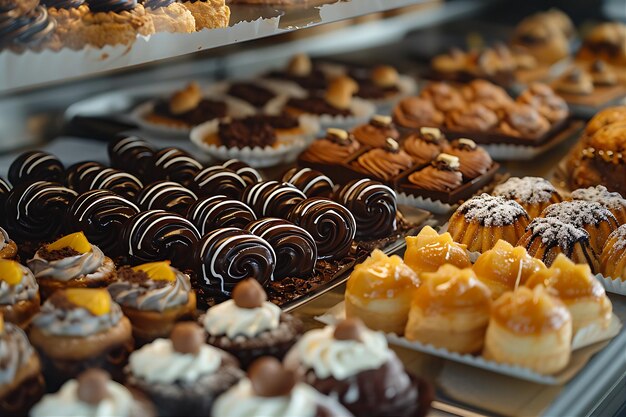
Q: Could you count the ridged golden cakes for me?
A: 6